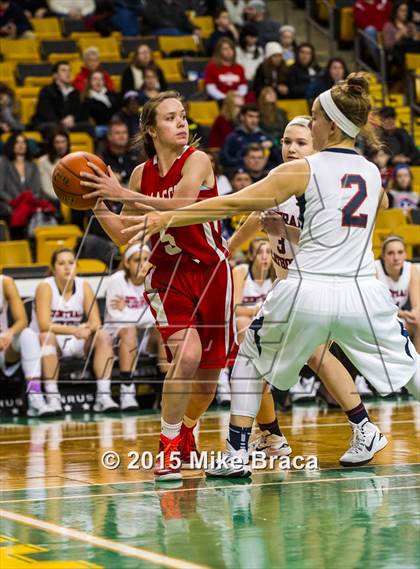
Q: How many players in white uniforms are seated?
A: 5